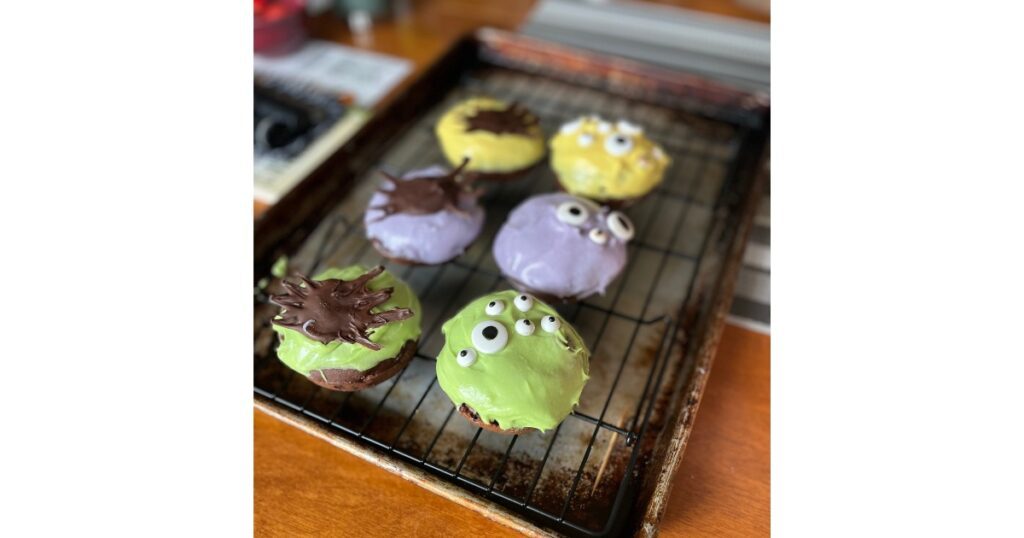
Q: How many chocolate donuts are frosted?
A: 6